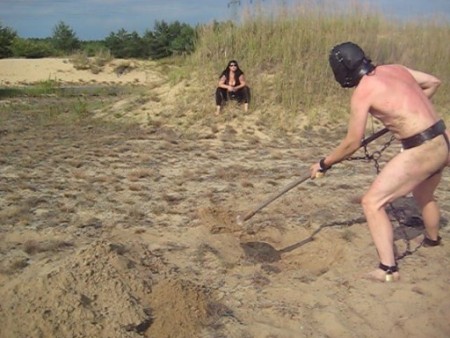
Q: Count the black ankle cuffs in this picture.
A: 2